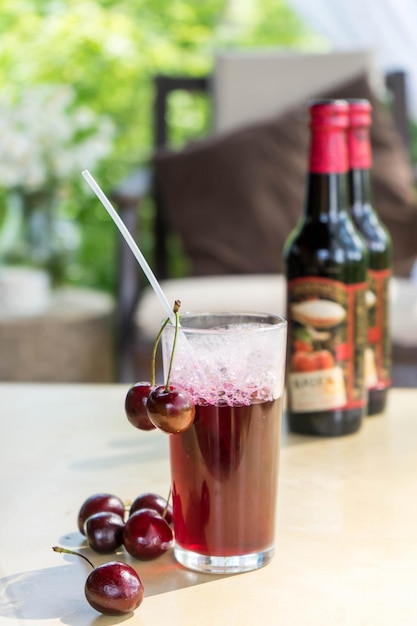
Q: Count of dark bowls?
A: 0